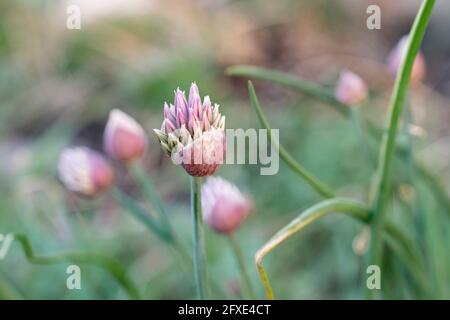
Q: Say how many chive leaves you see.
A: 5